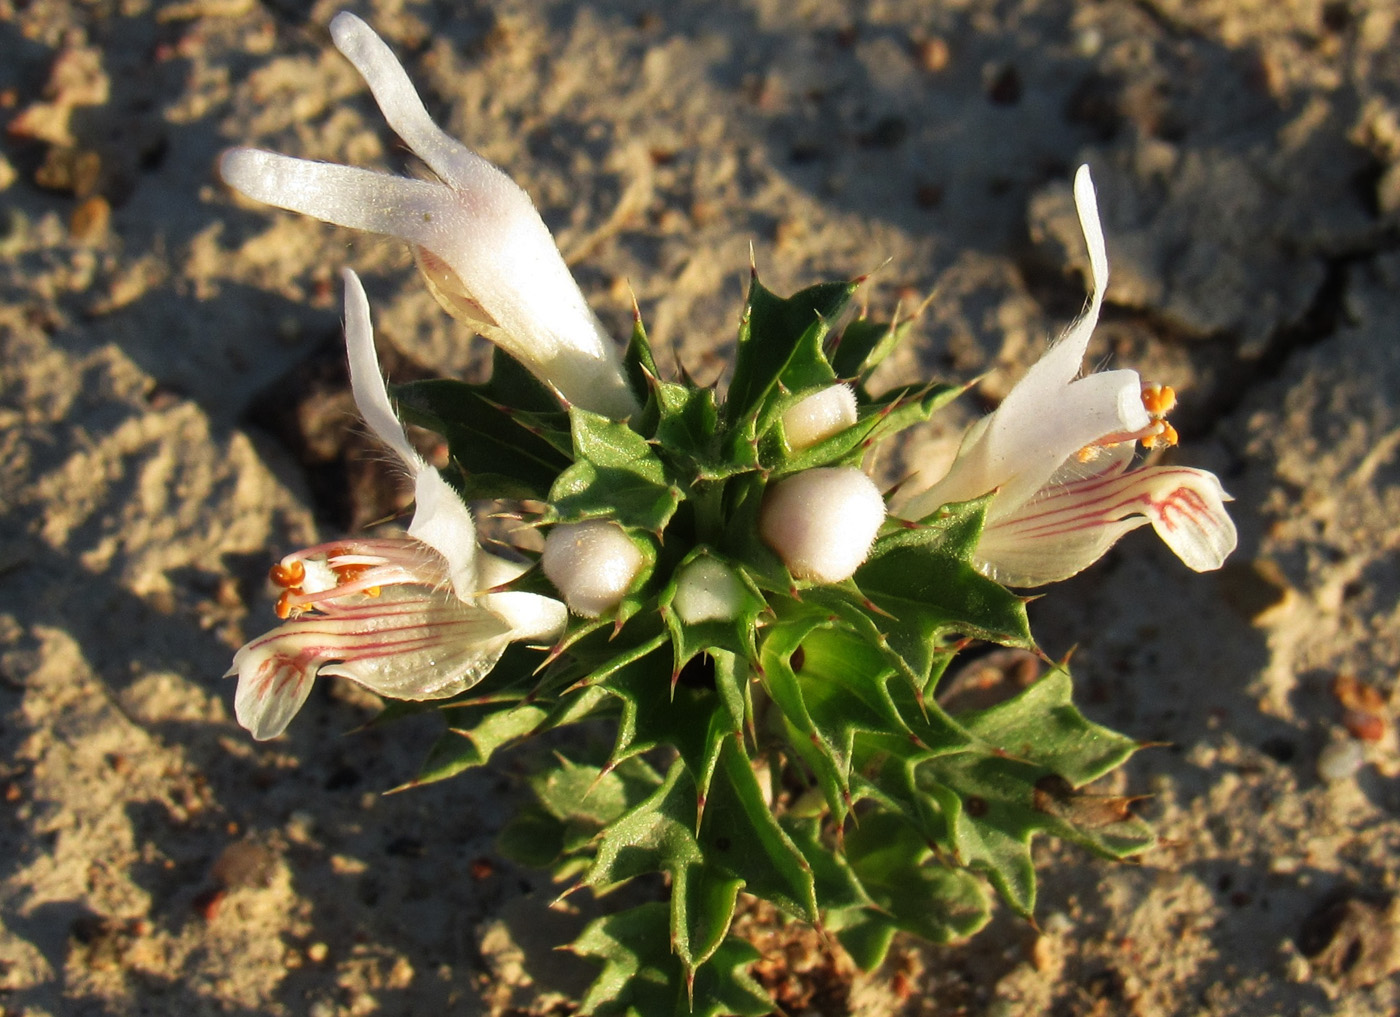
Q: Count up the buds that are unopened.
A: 4